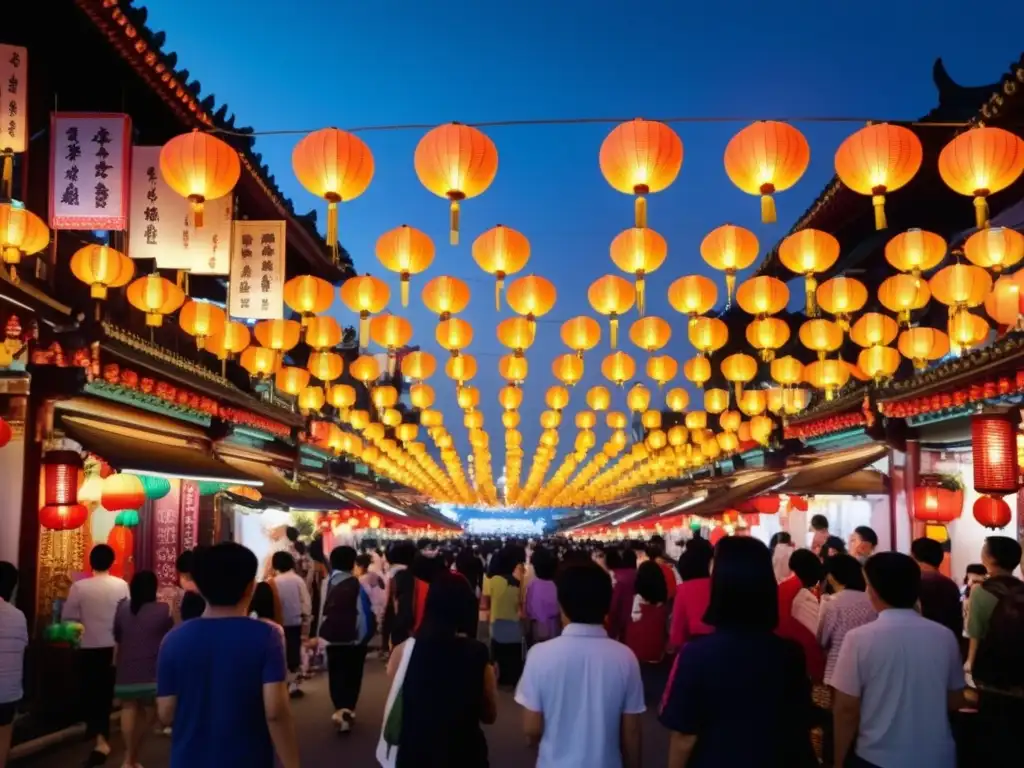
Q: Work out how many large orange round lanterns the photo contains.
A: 7